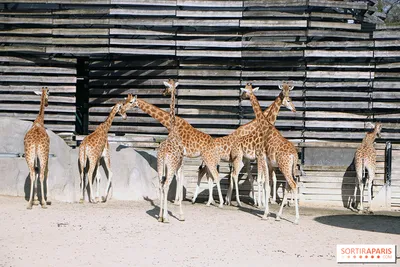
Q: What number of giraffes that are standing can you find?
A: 8